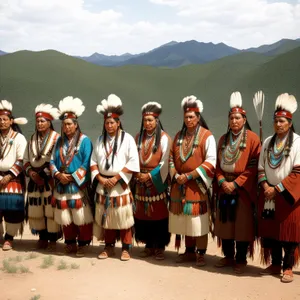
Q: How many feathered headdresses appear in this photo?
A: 8